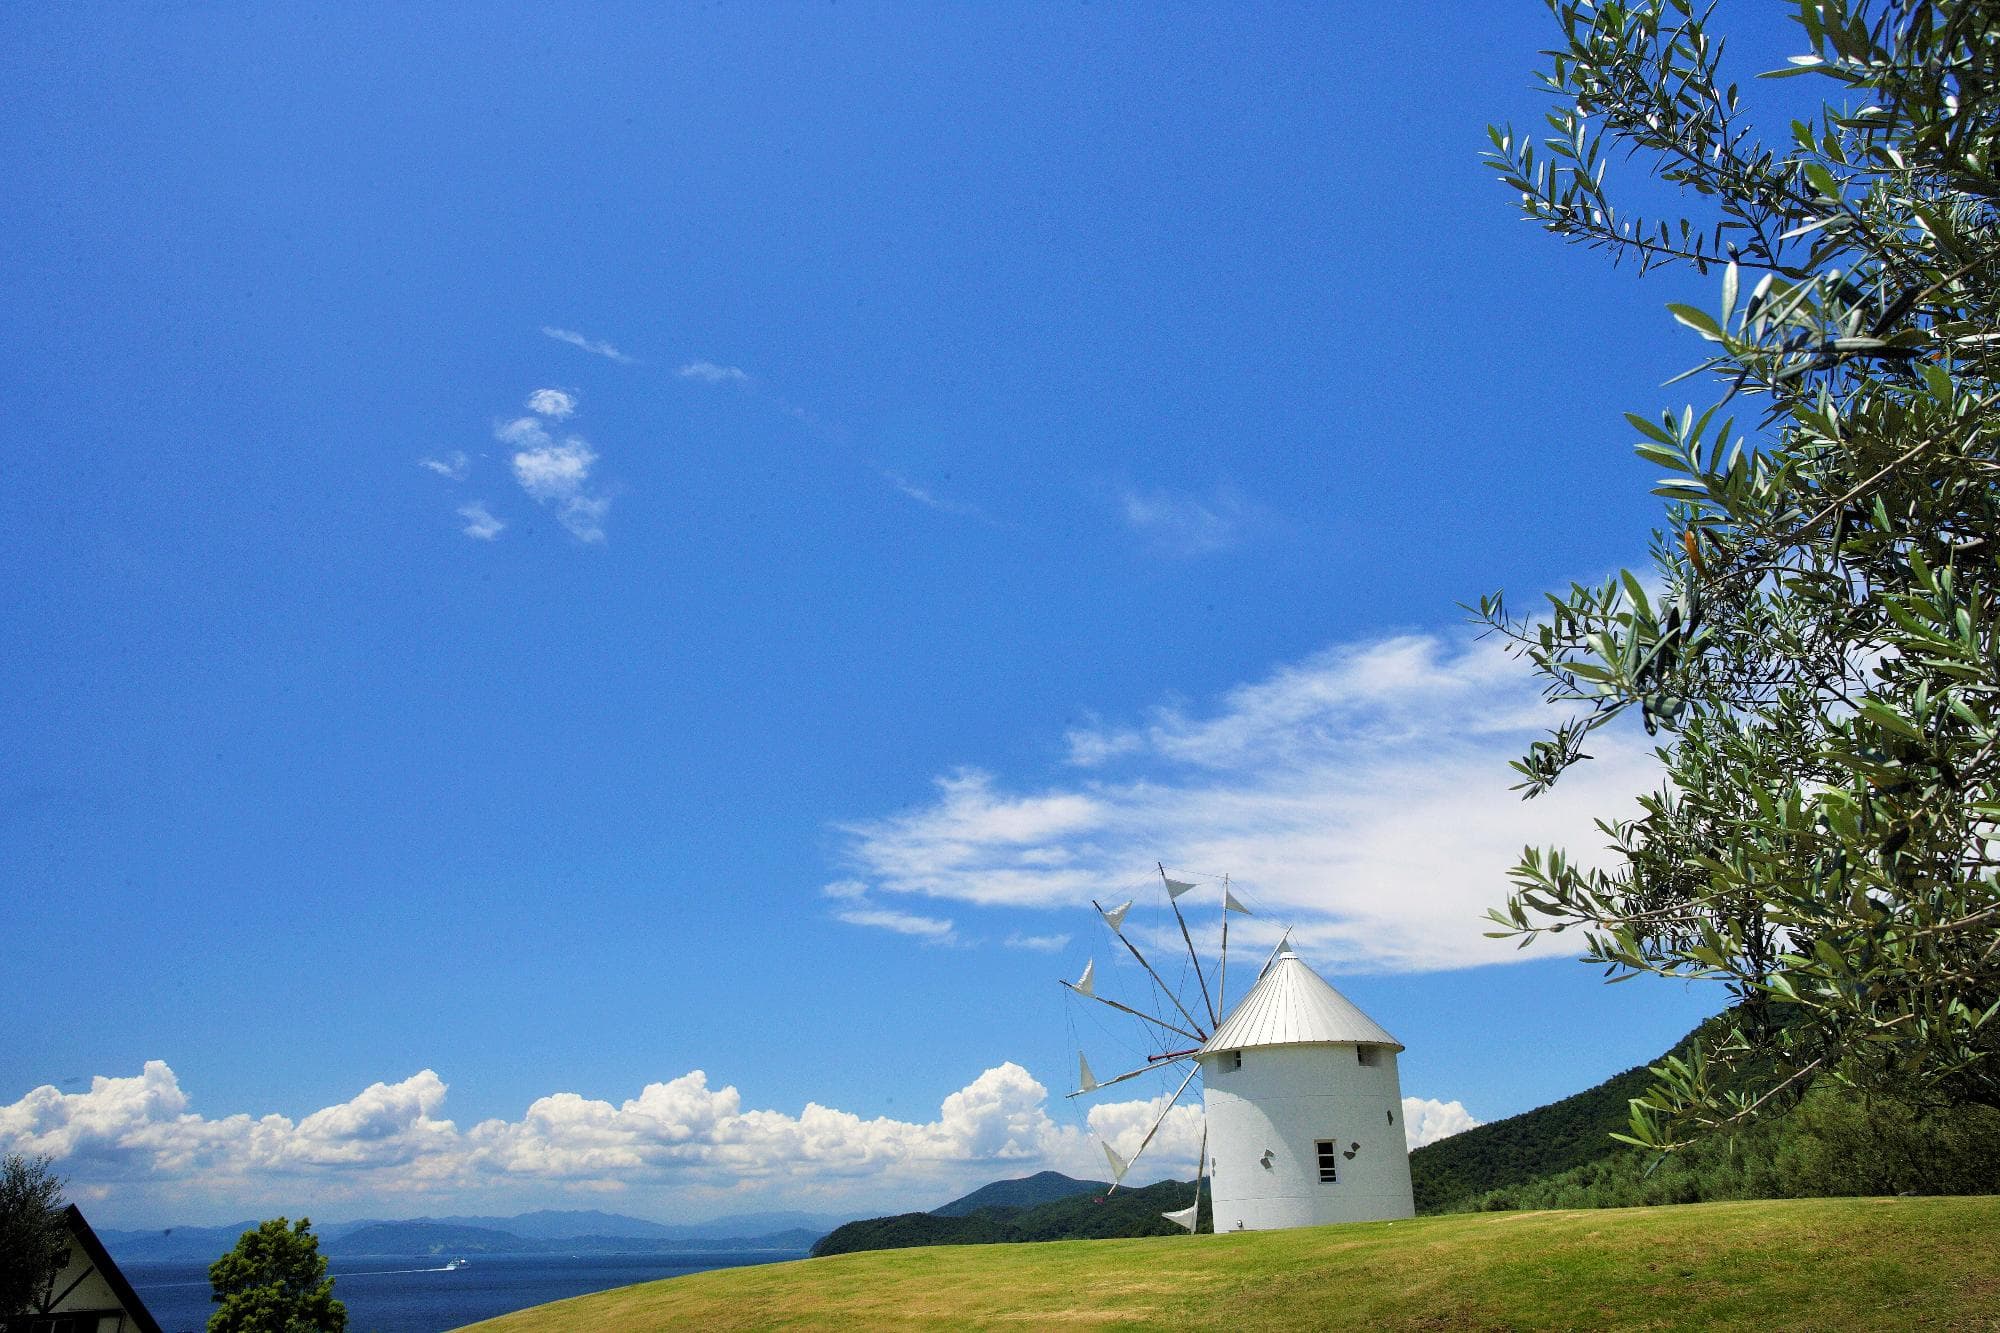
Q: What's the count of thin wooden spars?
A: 8